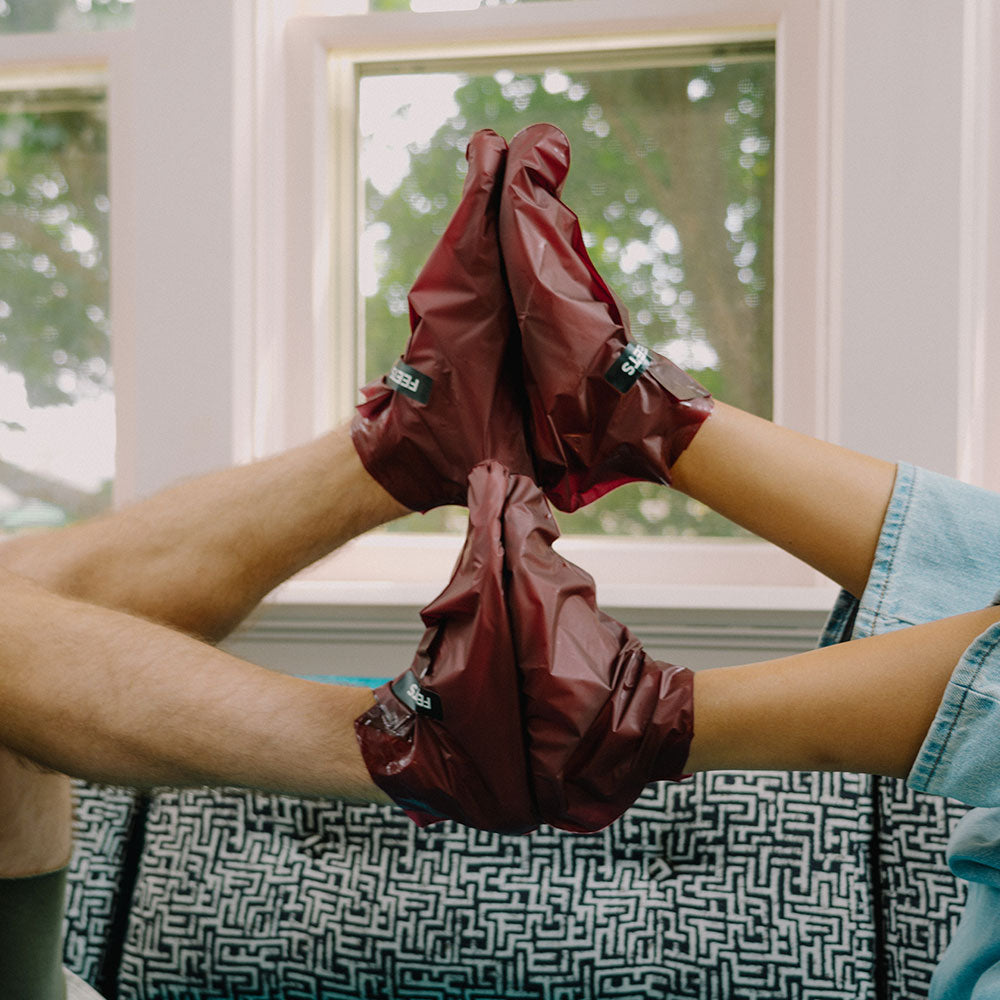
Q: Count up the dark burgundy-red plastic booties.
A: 4